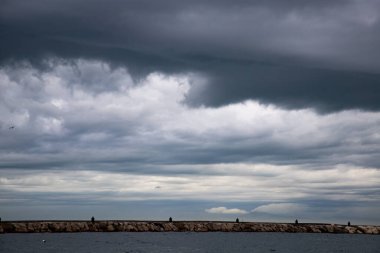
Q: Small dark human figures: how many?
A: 5